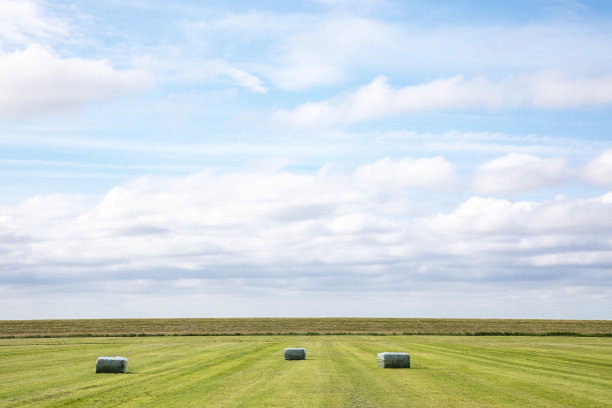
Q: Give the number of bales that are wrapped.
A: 3